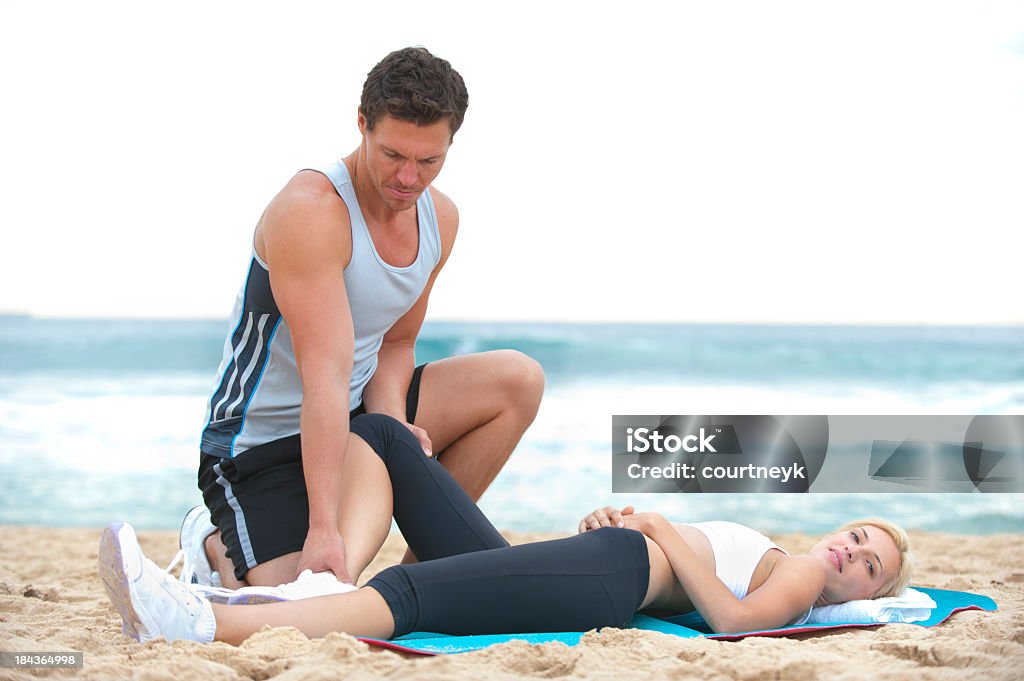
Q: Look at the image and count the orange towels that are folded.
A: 0